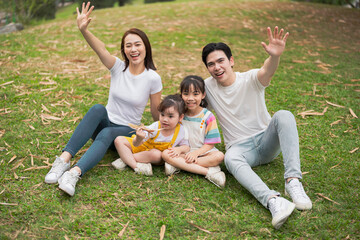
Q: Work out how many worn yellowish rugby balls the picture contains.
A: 0